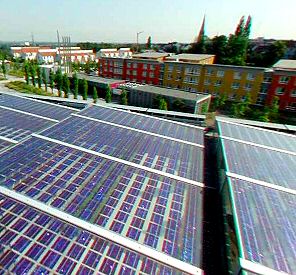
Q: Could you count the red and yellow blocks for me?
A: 3